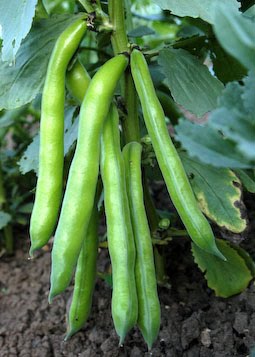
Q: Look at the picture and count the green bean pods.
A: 6